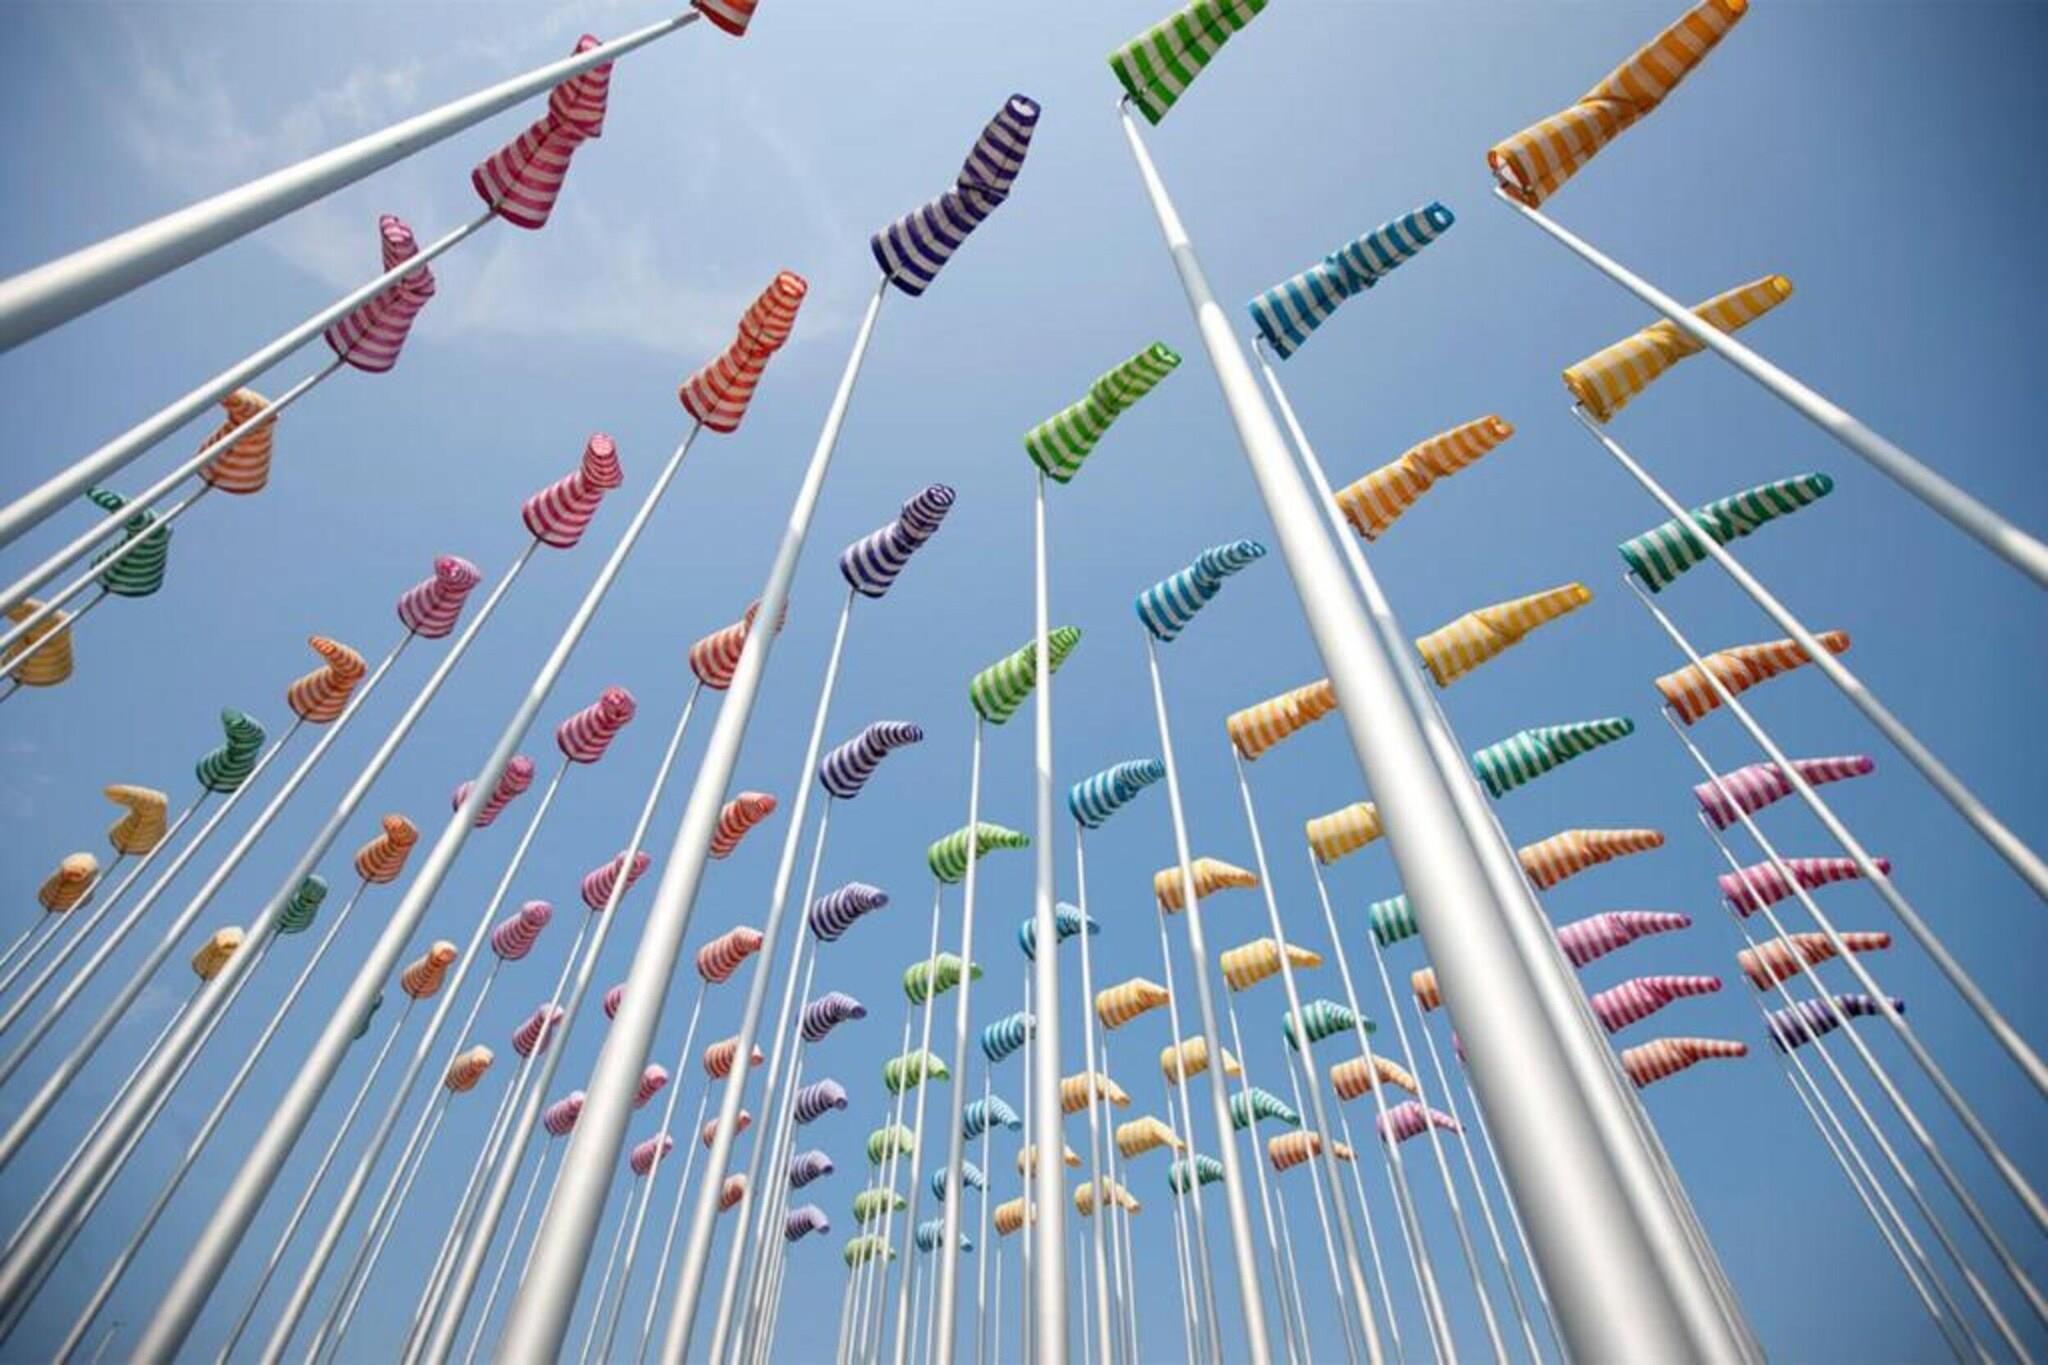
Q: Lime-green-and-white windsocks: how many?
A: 9